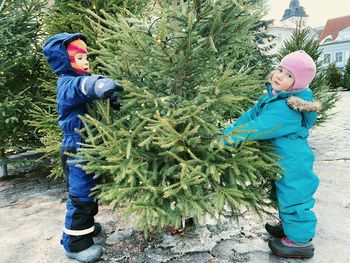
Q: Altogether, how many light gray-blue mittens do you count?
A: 1